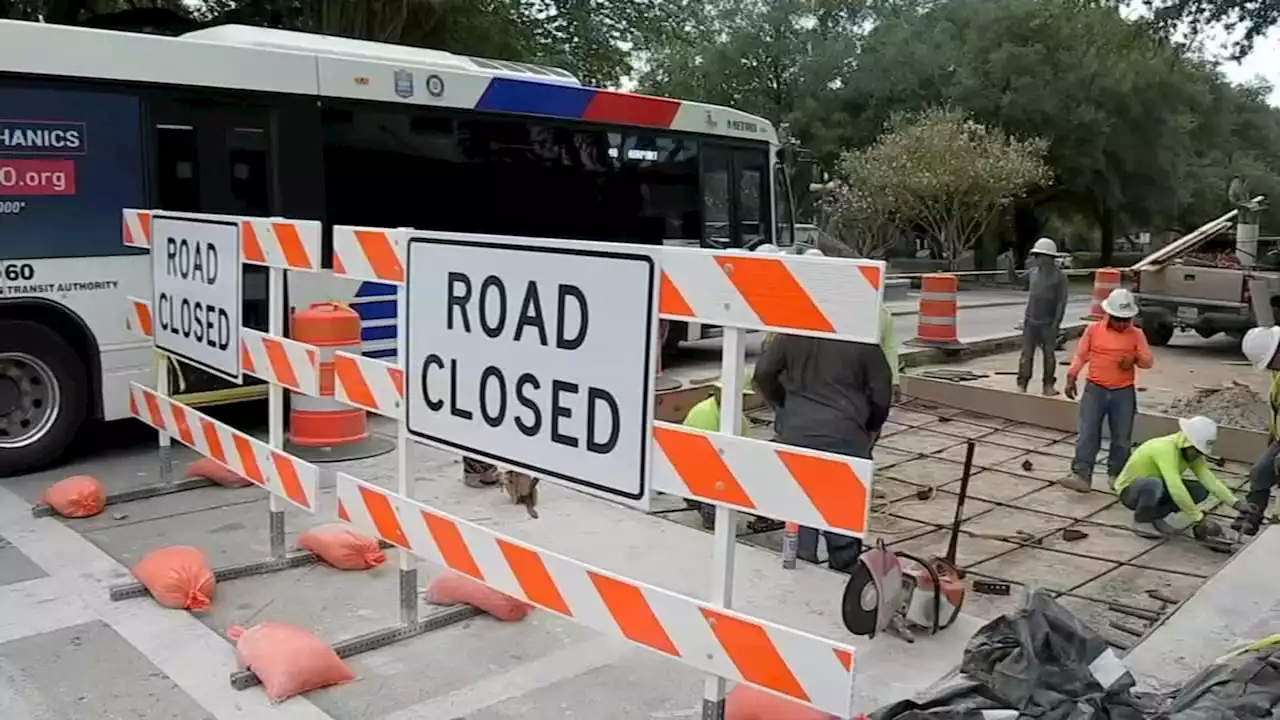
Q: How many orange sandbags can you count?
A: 7